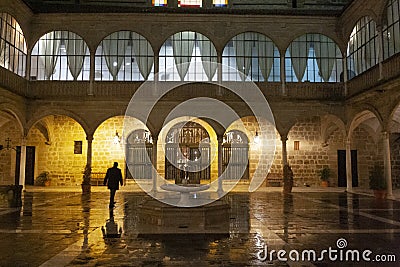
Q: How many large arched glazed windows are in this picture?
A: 8